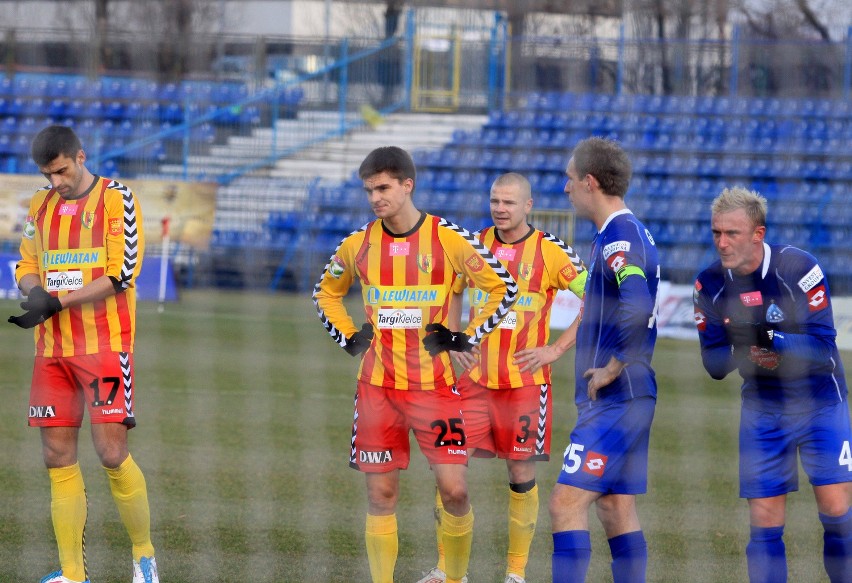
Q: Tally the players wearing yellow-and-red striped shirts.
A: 3